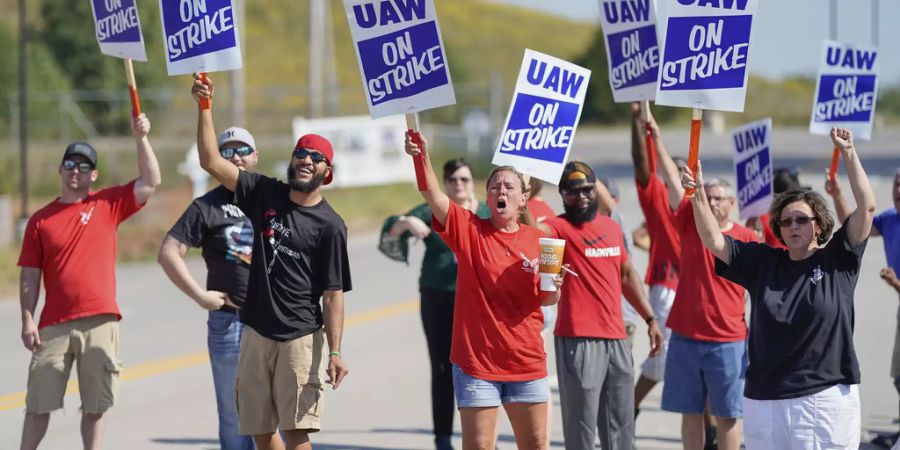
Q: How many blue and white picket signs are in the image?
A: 8